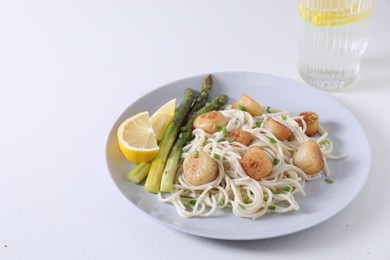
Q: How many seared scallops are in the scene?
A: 8